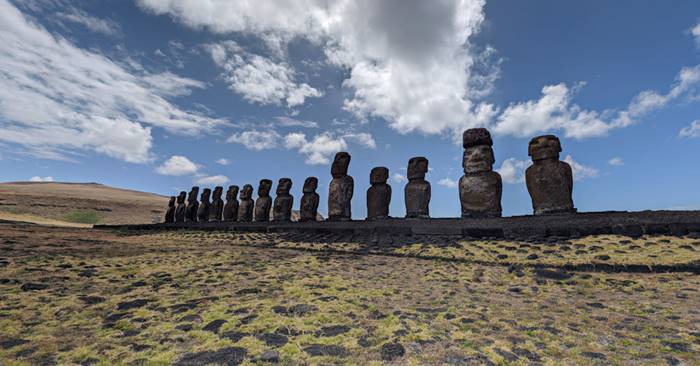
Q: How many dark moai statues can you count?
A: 15